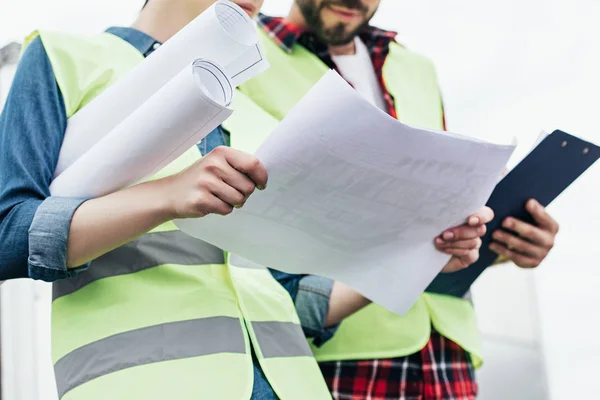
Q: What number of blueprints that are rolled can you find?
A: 2